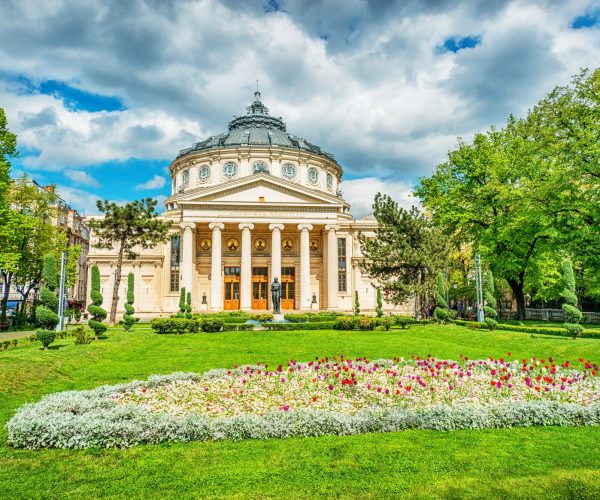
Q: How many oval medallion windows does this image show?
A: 7